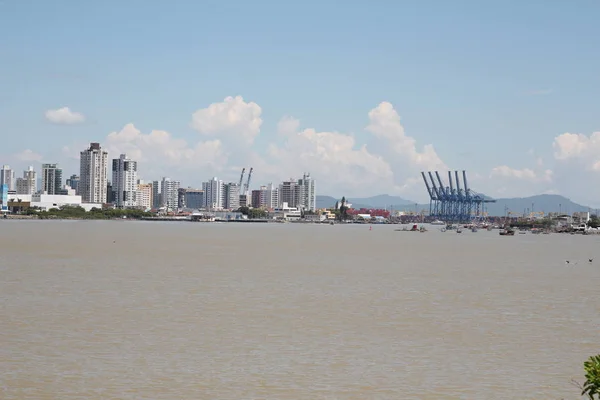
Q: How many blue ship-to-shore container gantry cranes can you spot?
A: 6